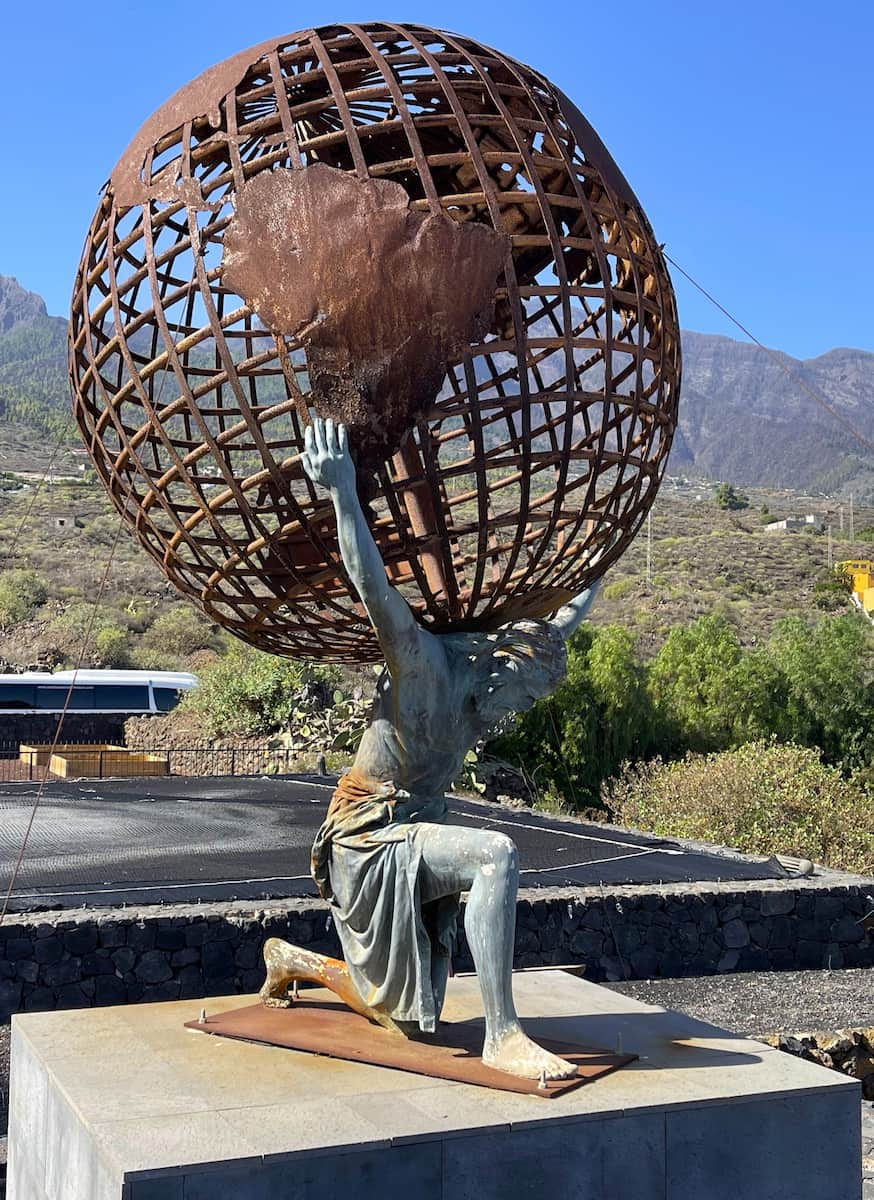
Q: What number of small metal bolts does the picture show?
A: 4